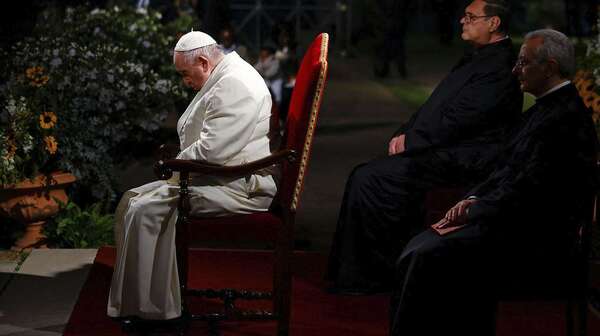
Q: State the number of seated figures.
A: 3